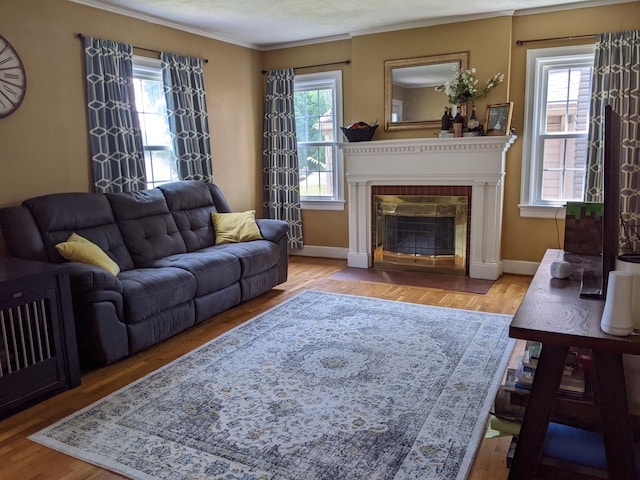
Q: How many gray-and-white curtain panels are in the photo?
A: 4